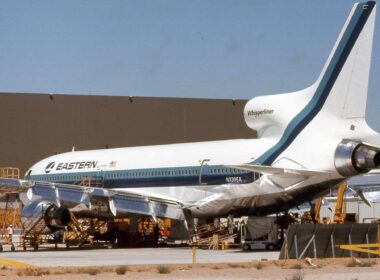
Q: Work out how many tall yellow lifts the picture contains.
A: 2